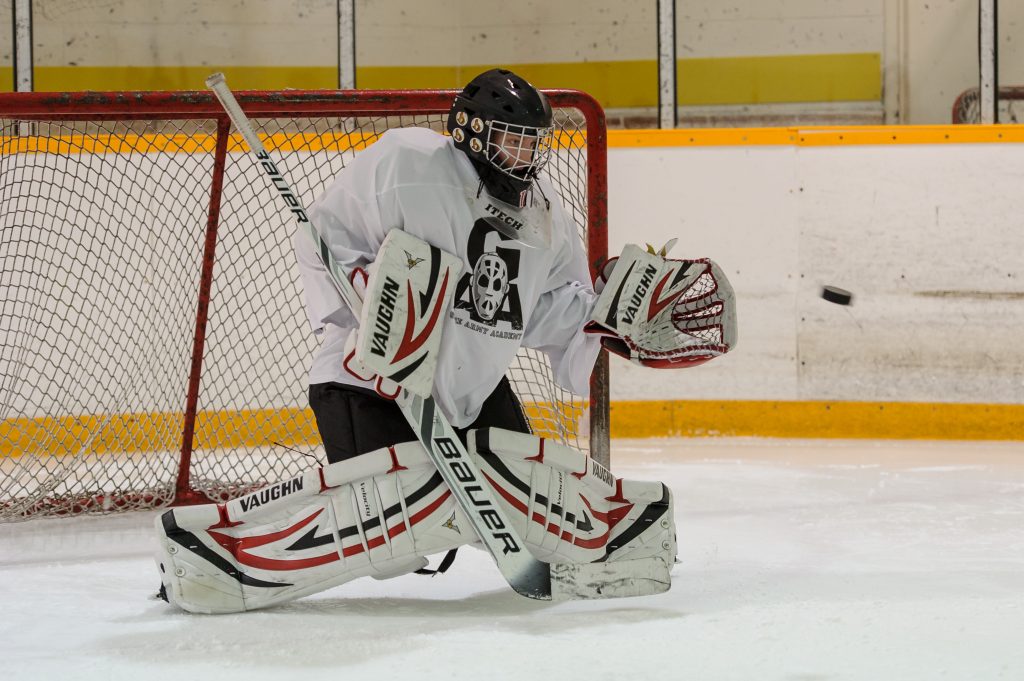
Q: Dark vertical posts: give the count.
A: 4